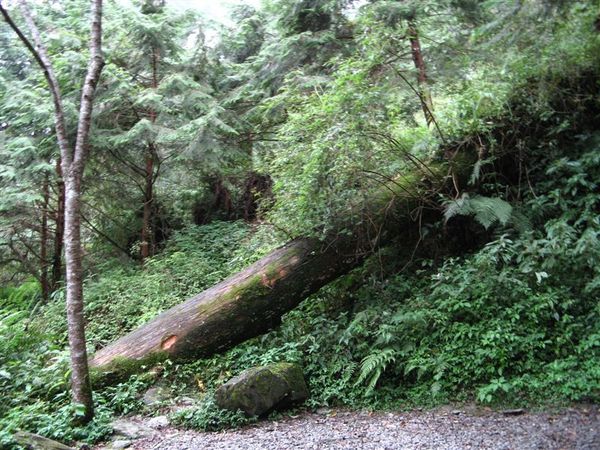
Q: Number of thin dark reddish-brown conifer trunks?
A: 4